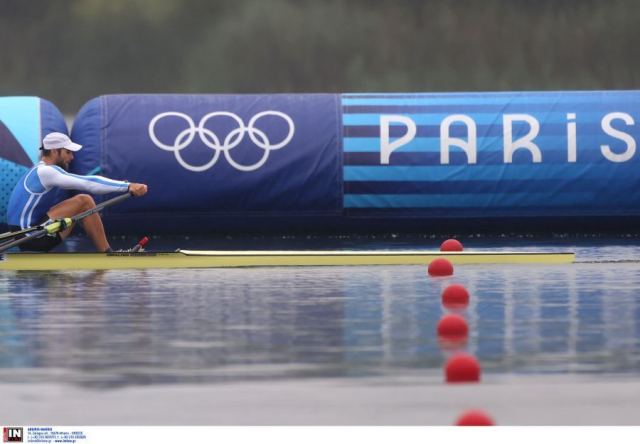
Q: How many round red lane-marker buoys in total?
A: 6